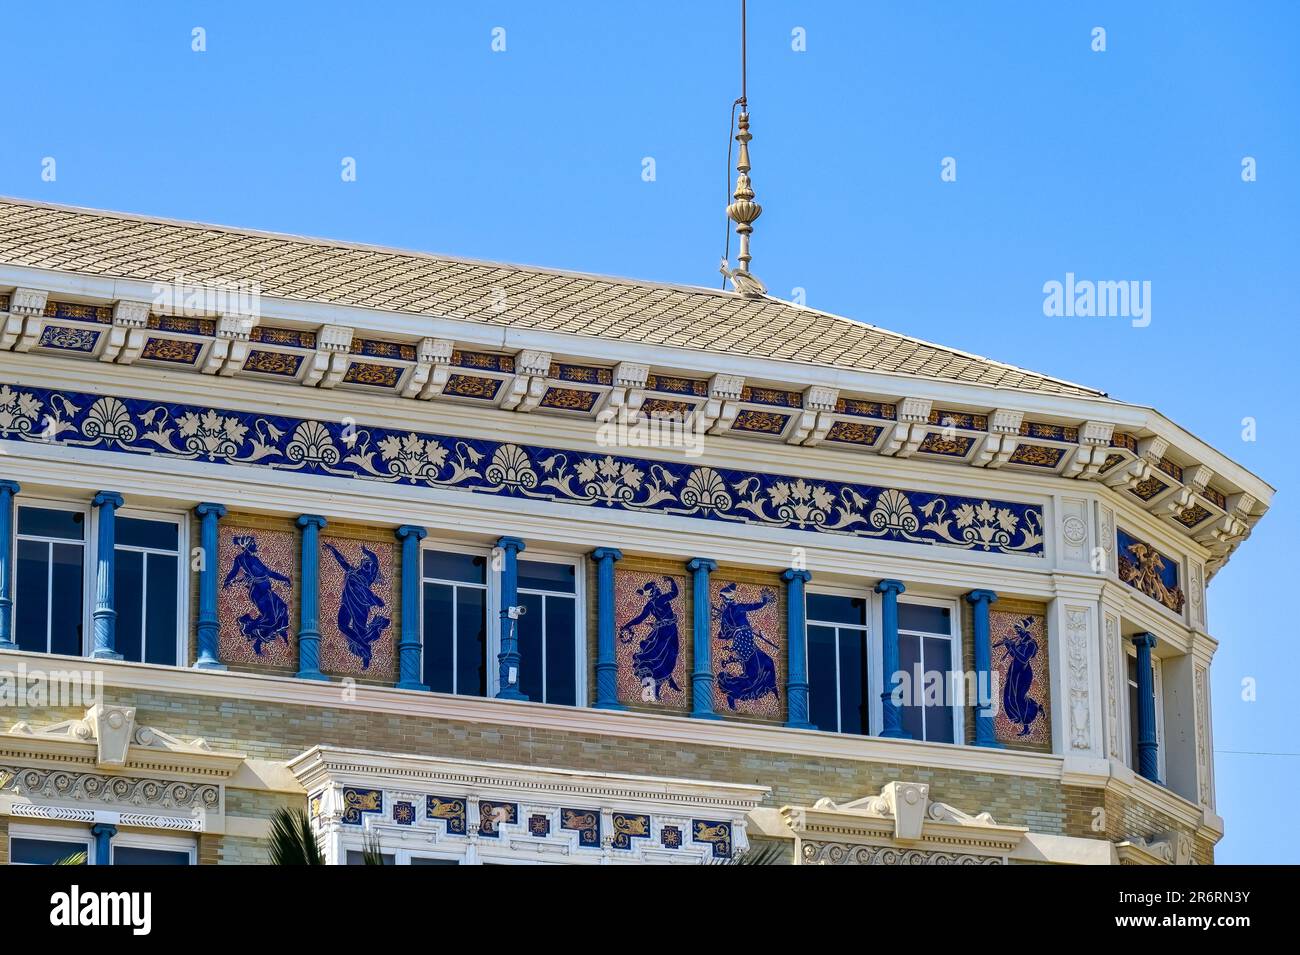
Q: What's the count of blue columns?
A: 13